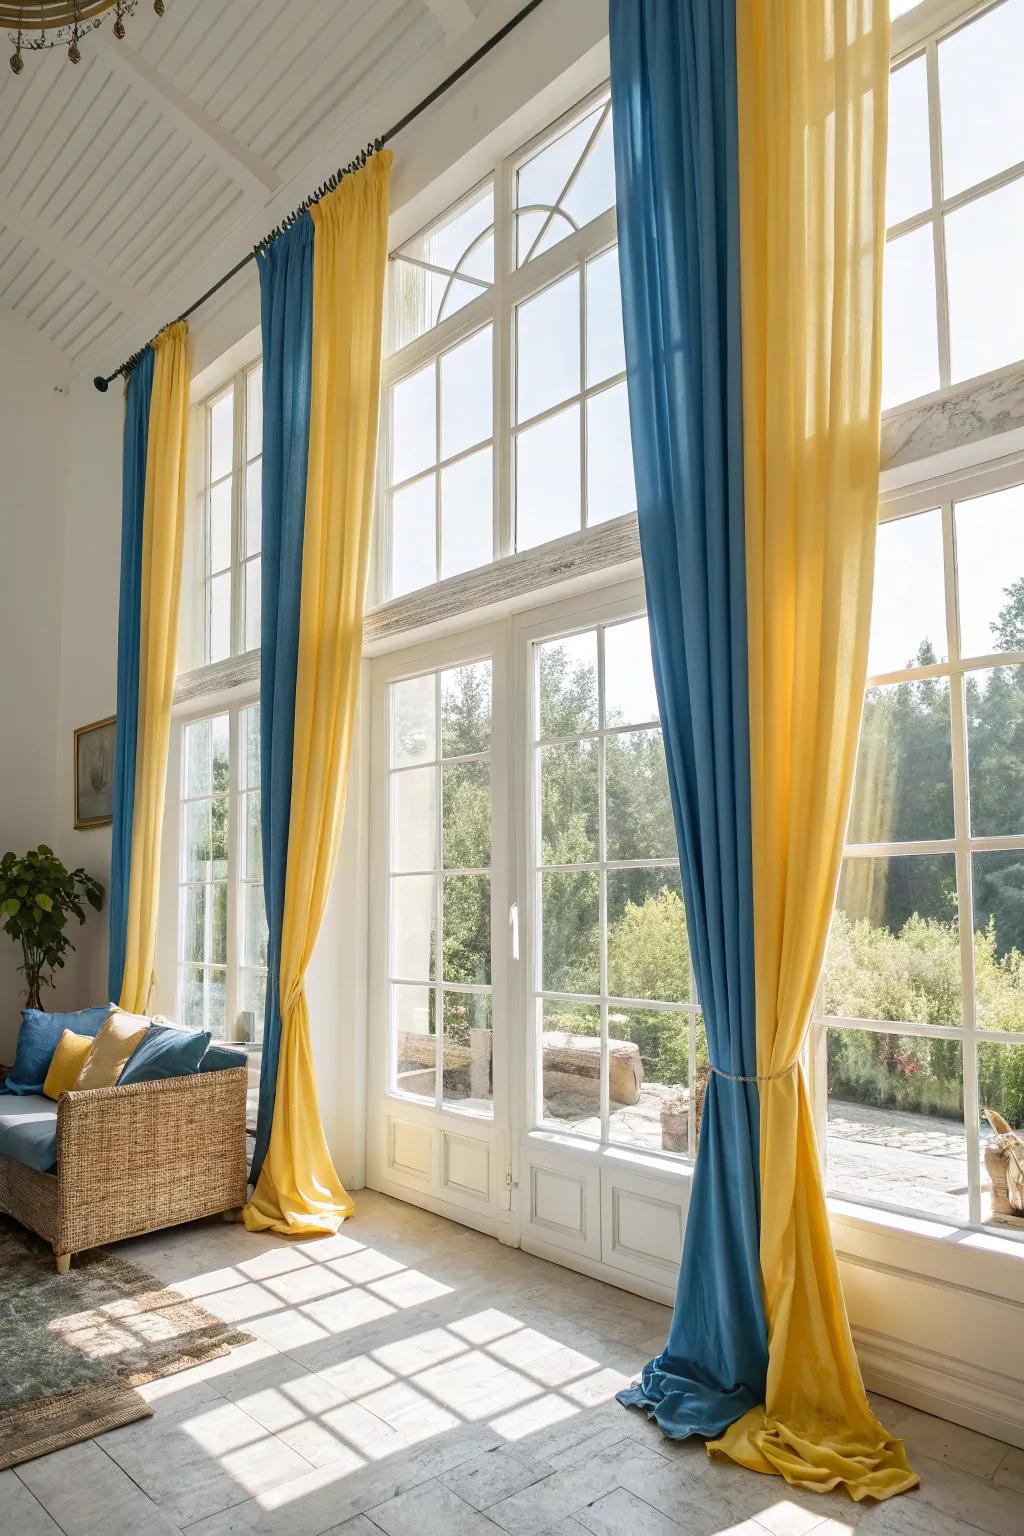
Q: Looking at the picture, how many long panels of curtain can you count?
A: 6